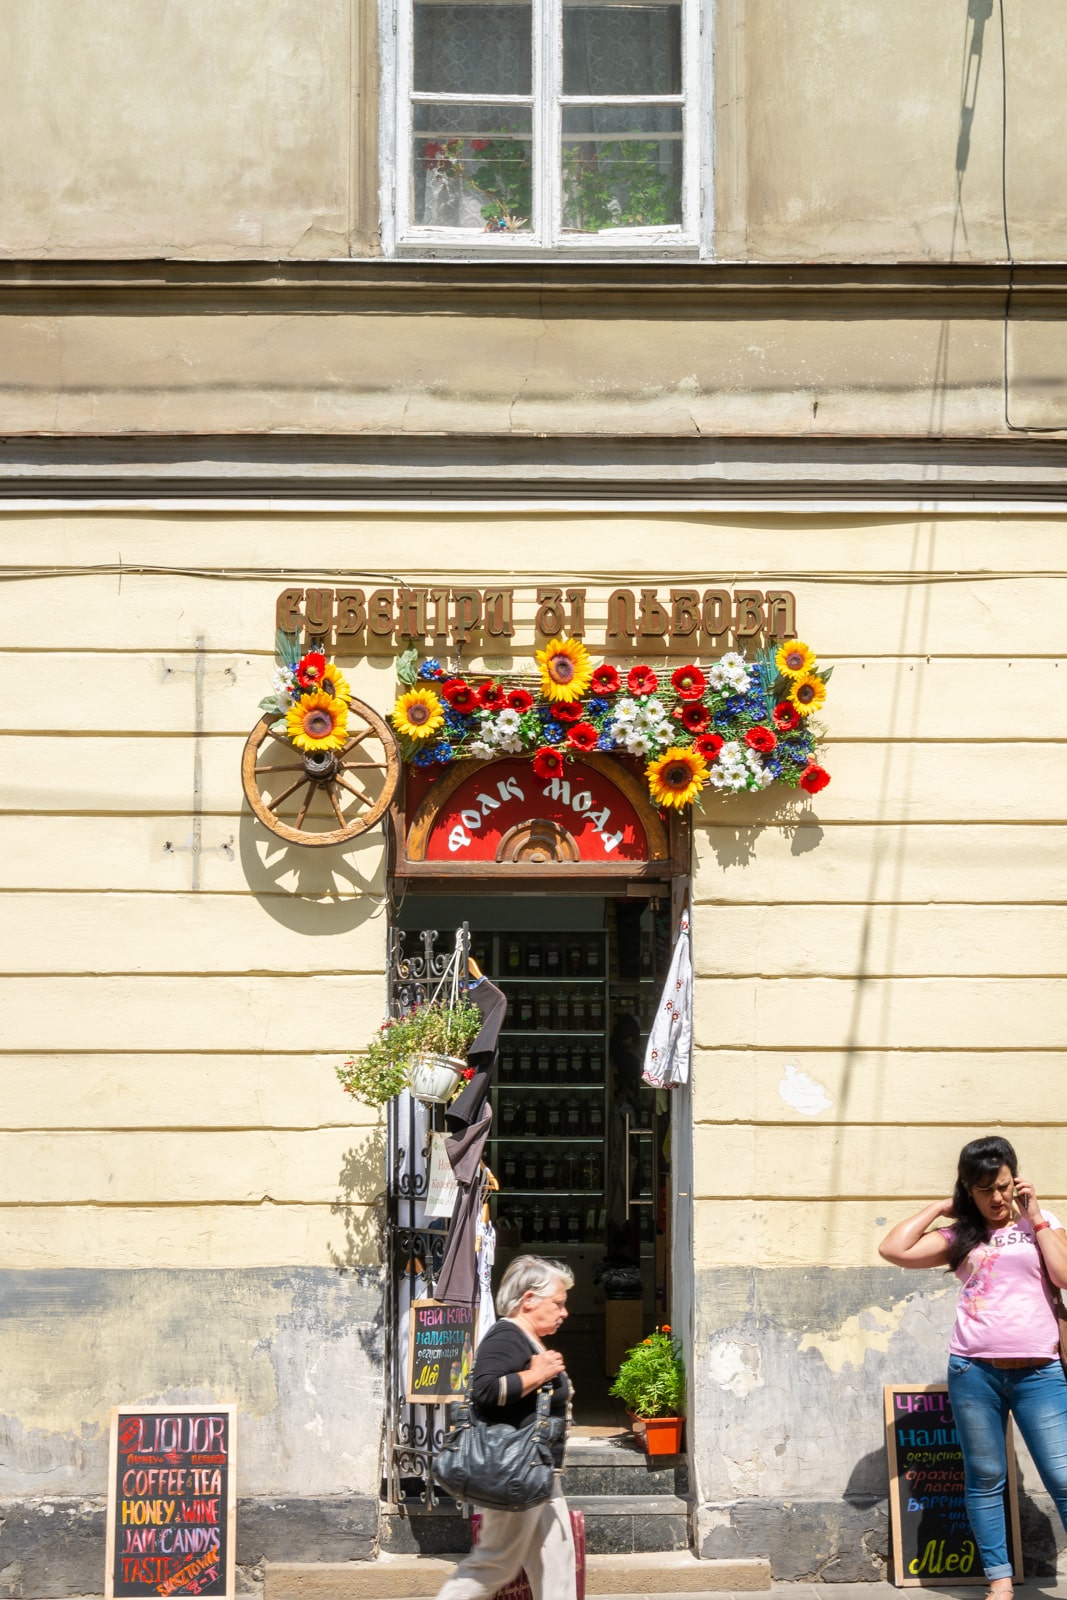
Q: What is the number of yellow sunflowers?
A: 7